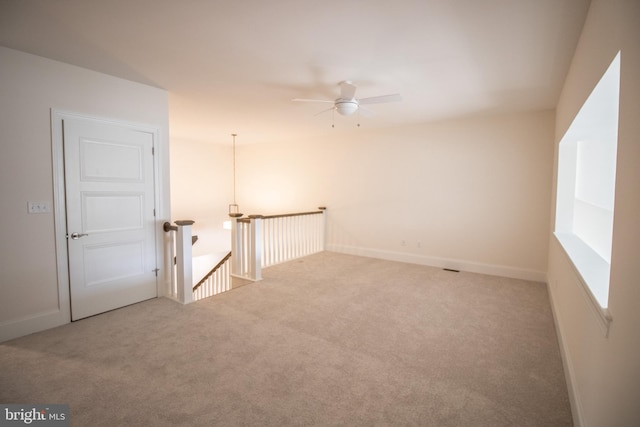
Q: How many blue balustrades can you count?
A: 0